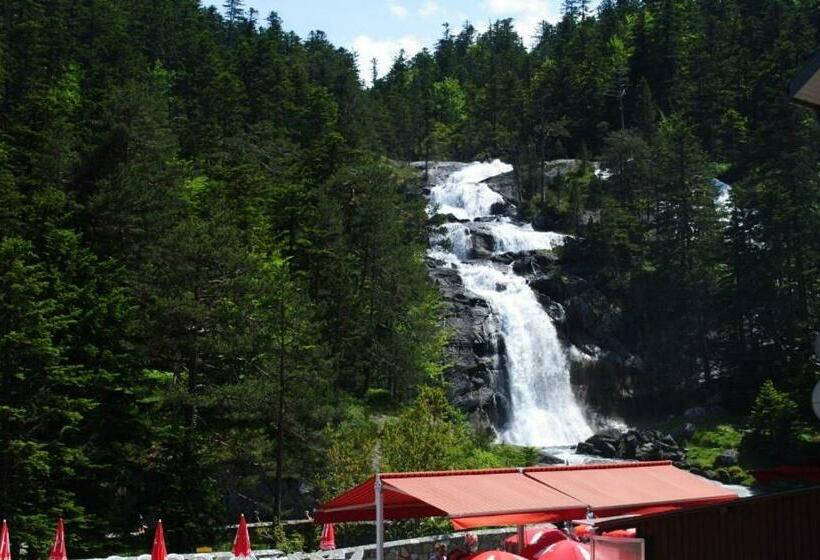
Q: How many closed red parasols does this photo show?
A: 5